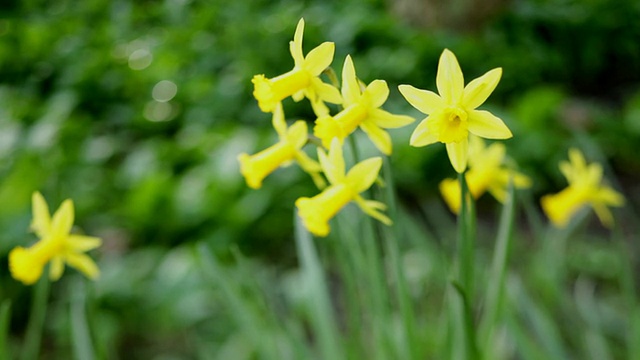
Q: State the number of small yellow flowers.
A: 8